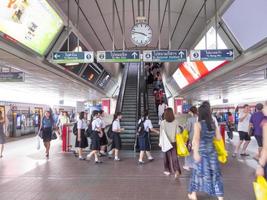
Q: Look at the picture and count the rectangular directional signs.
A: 4